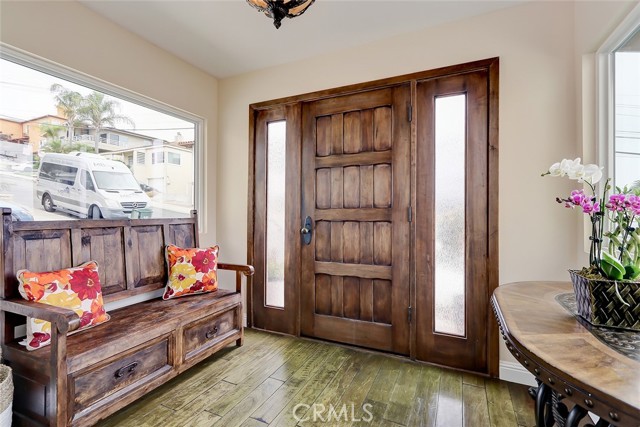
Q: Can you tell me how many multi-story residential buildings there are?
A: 3